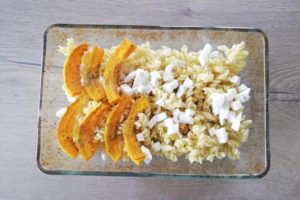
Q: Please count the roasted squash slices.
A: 7